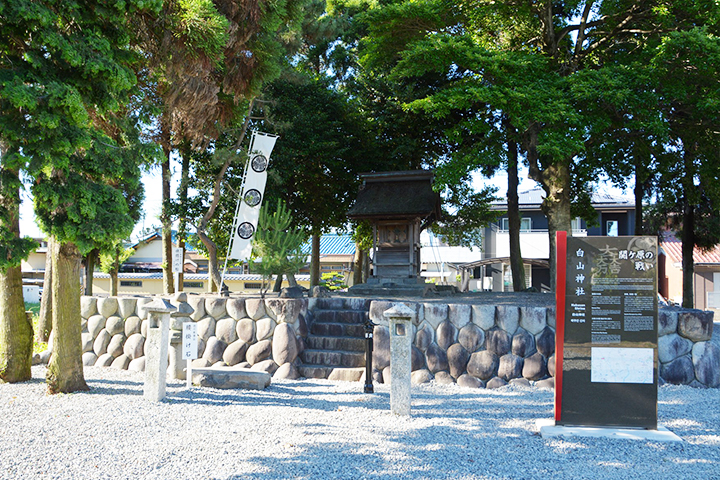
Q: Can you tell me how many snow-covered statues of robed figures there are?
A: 0